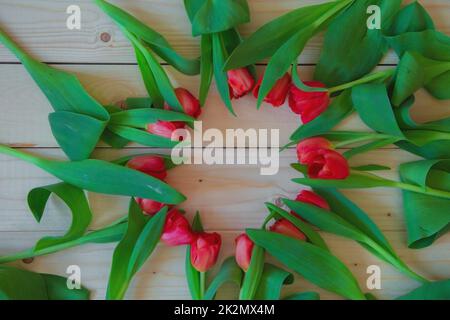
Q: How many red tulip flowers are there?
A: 14